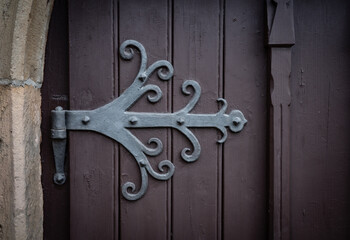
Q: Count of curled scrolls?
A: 10